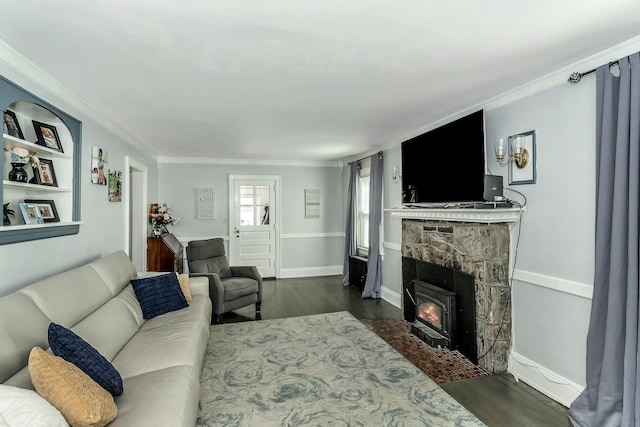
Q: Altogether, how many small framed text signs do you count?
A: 2